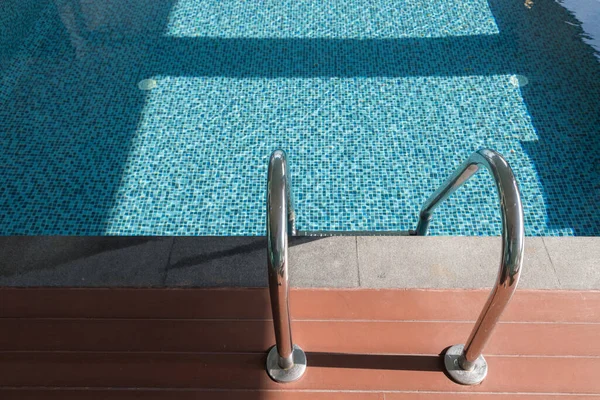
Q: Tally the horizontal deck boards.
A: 4